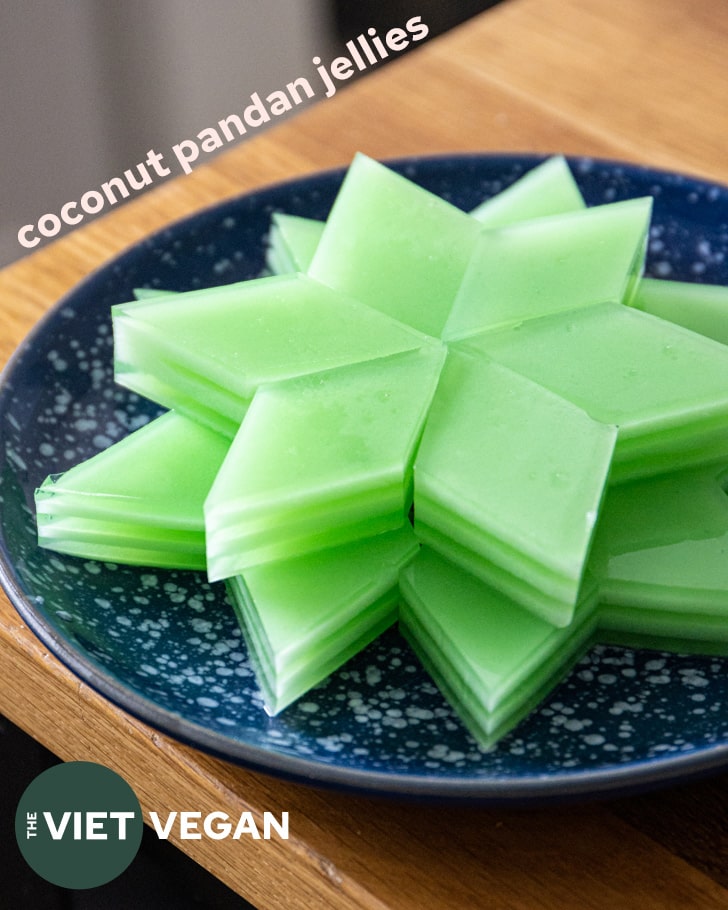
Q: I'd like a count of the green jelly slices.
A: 14